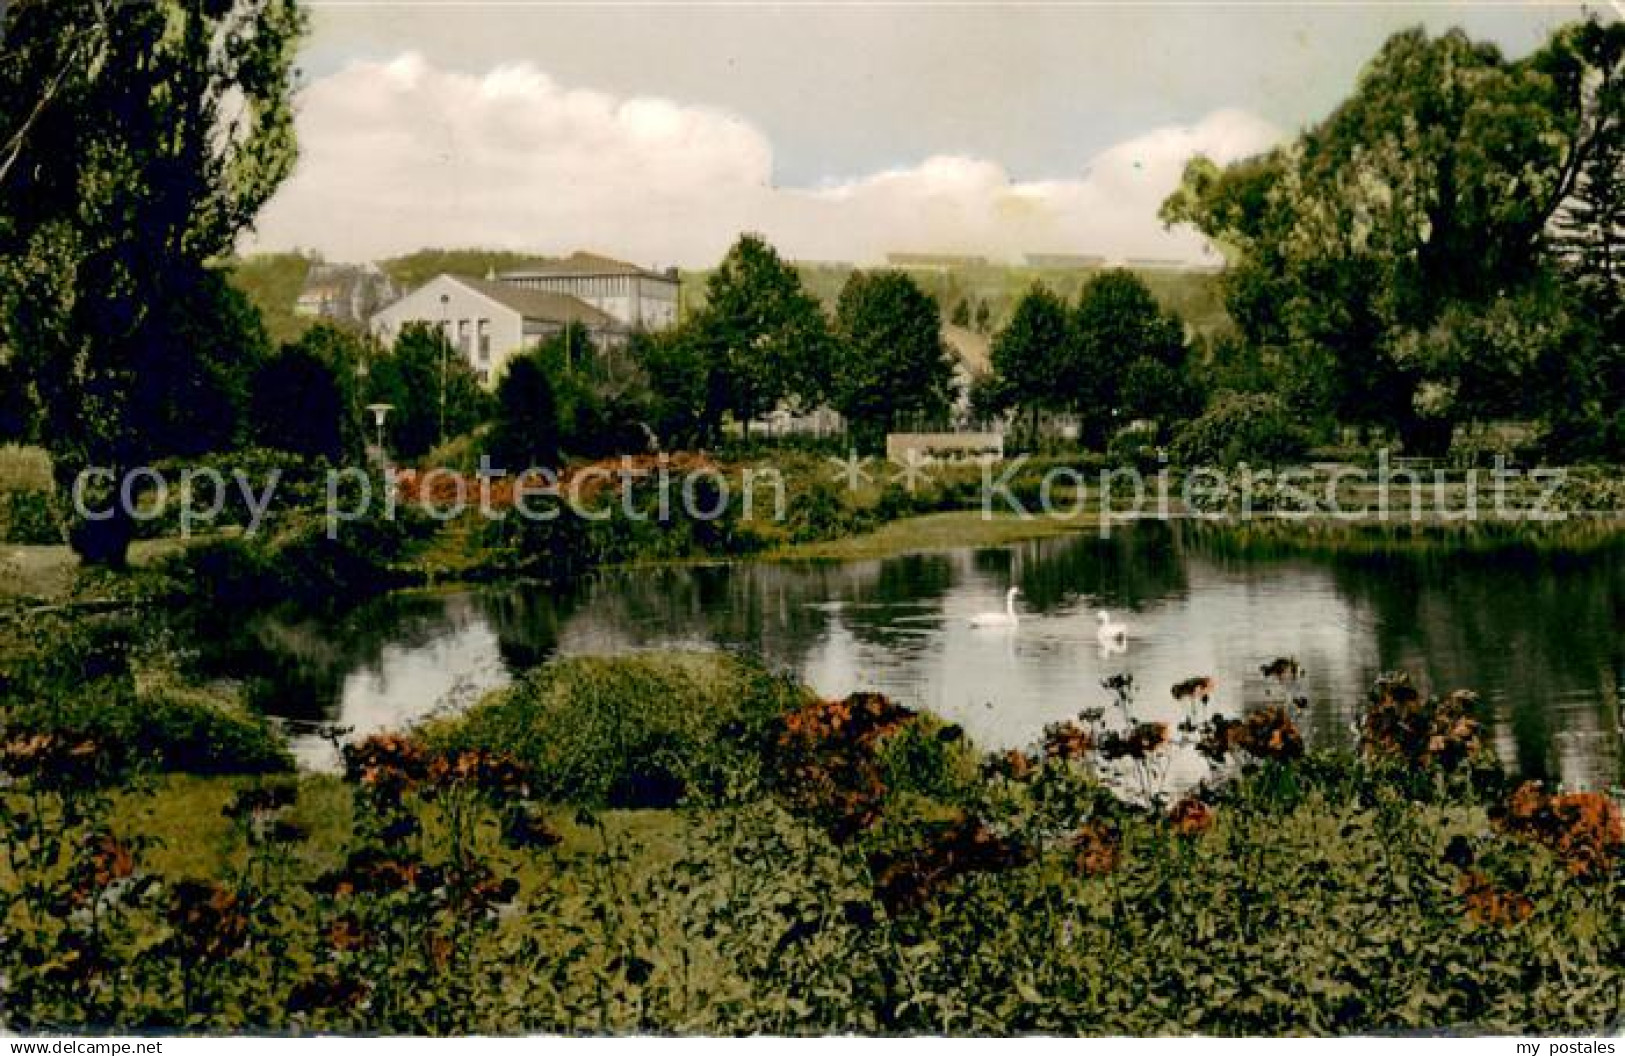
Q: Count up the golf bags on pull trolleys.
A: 0